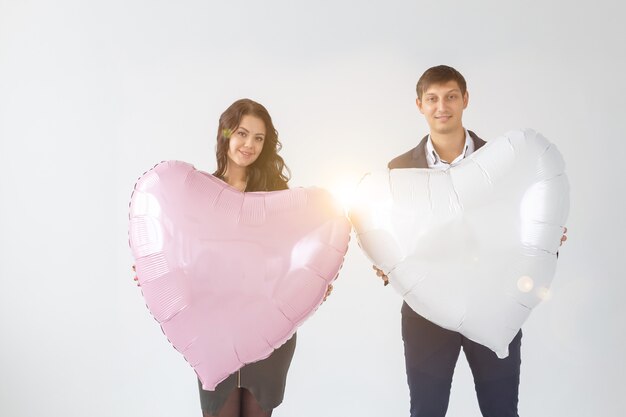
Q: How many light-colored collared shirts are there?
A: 1